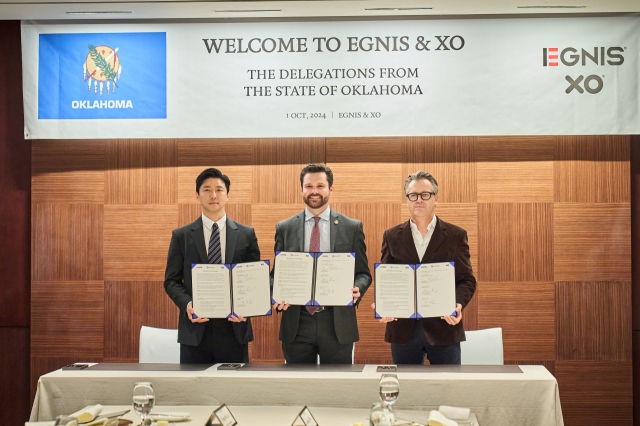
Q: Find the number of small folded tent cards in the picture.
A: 2